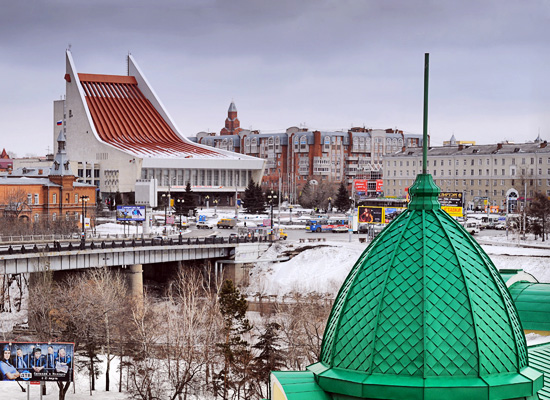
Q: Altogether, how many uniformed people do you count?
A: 5